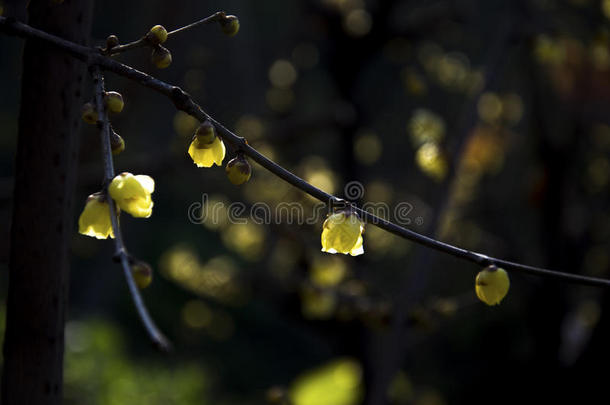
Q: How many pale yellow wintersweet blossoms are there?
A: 5